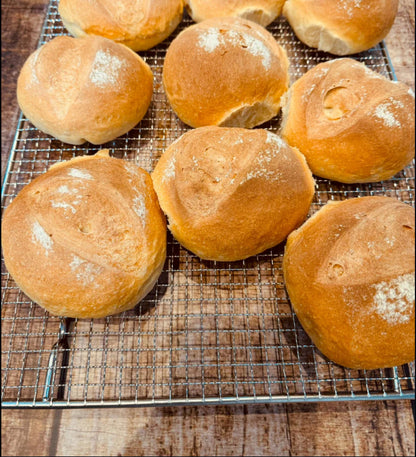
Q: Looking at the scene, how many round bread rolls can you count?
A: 9